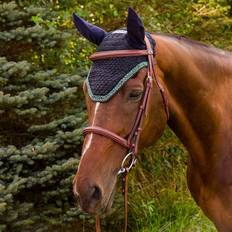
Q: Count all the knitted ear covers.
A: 2